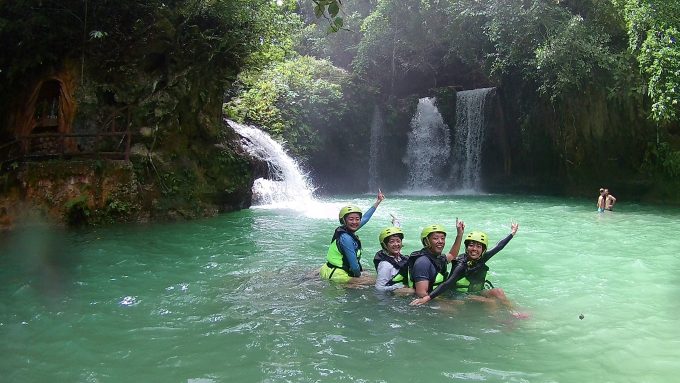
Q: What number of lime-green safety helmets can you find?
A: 4